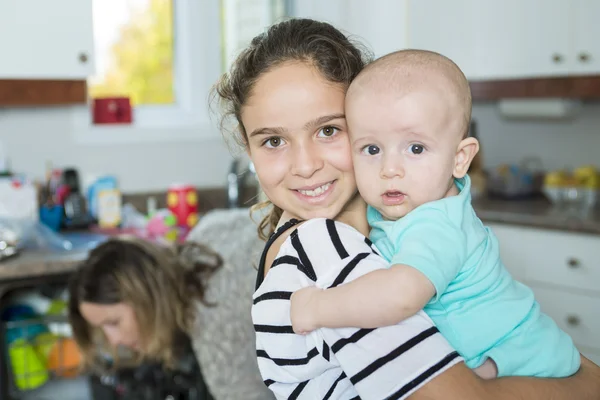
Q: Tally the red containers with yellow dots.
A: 1